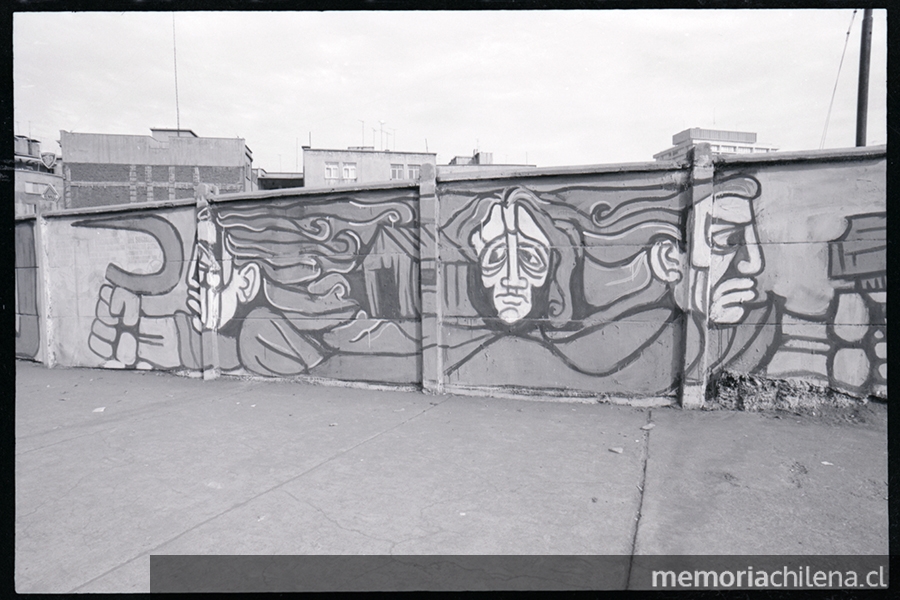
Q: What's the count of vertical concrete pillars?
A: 4